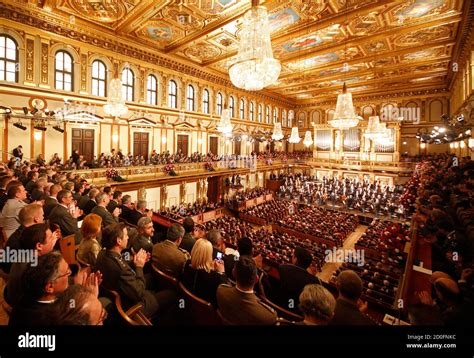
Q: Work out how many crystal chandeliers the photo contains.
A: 10